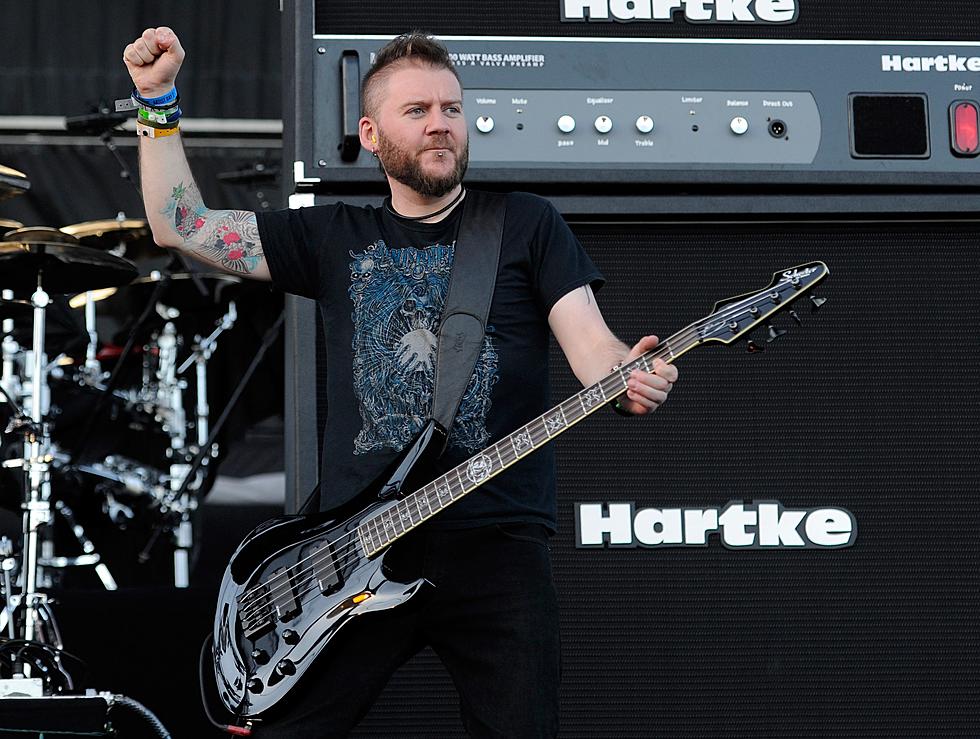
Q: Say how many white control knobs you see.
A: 5